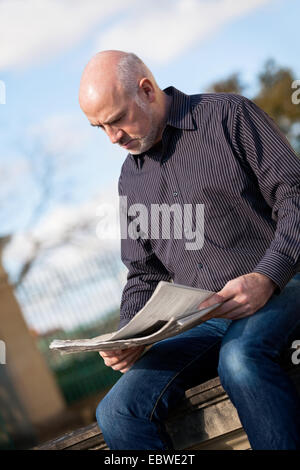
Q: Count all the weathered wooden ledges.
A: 1